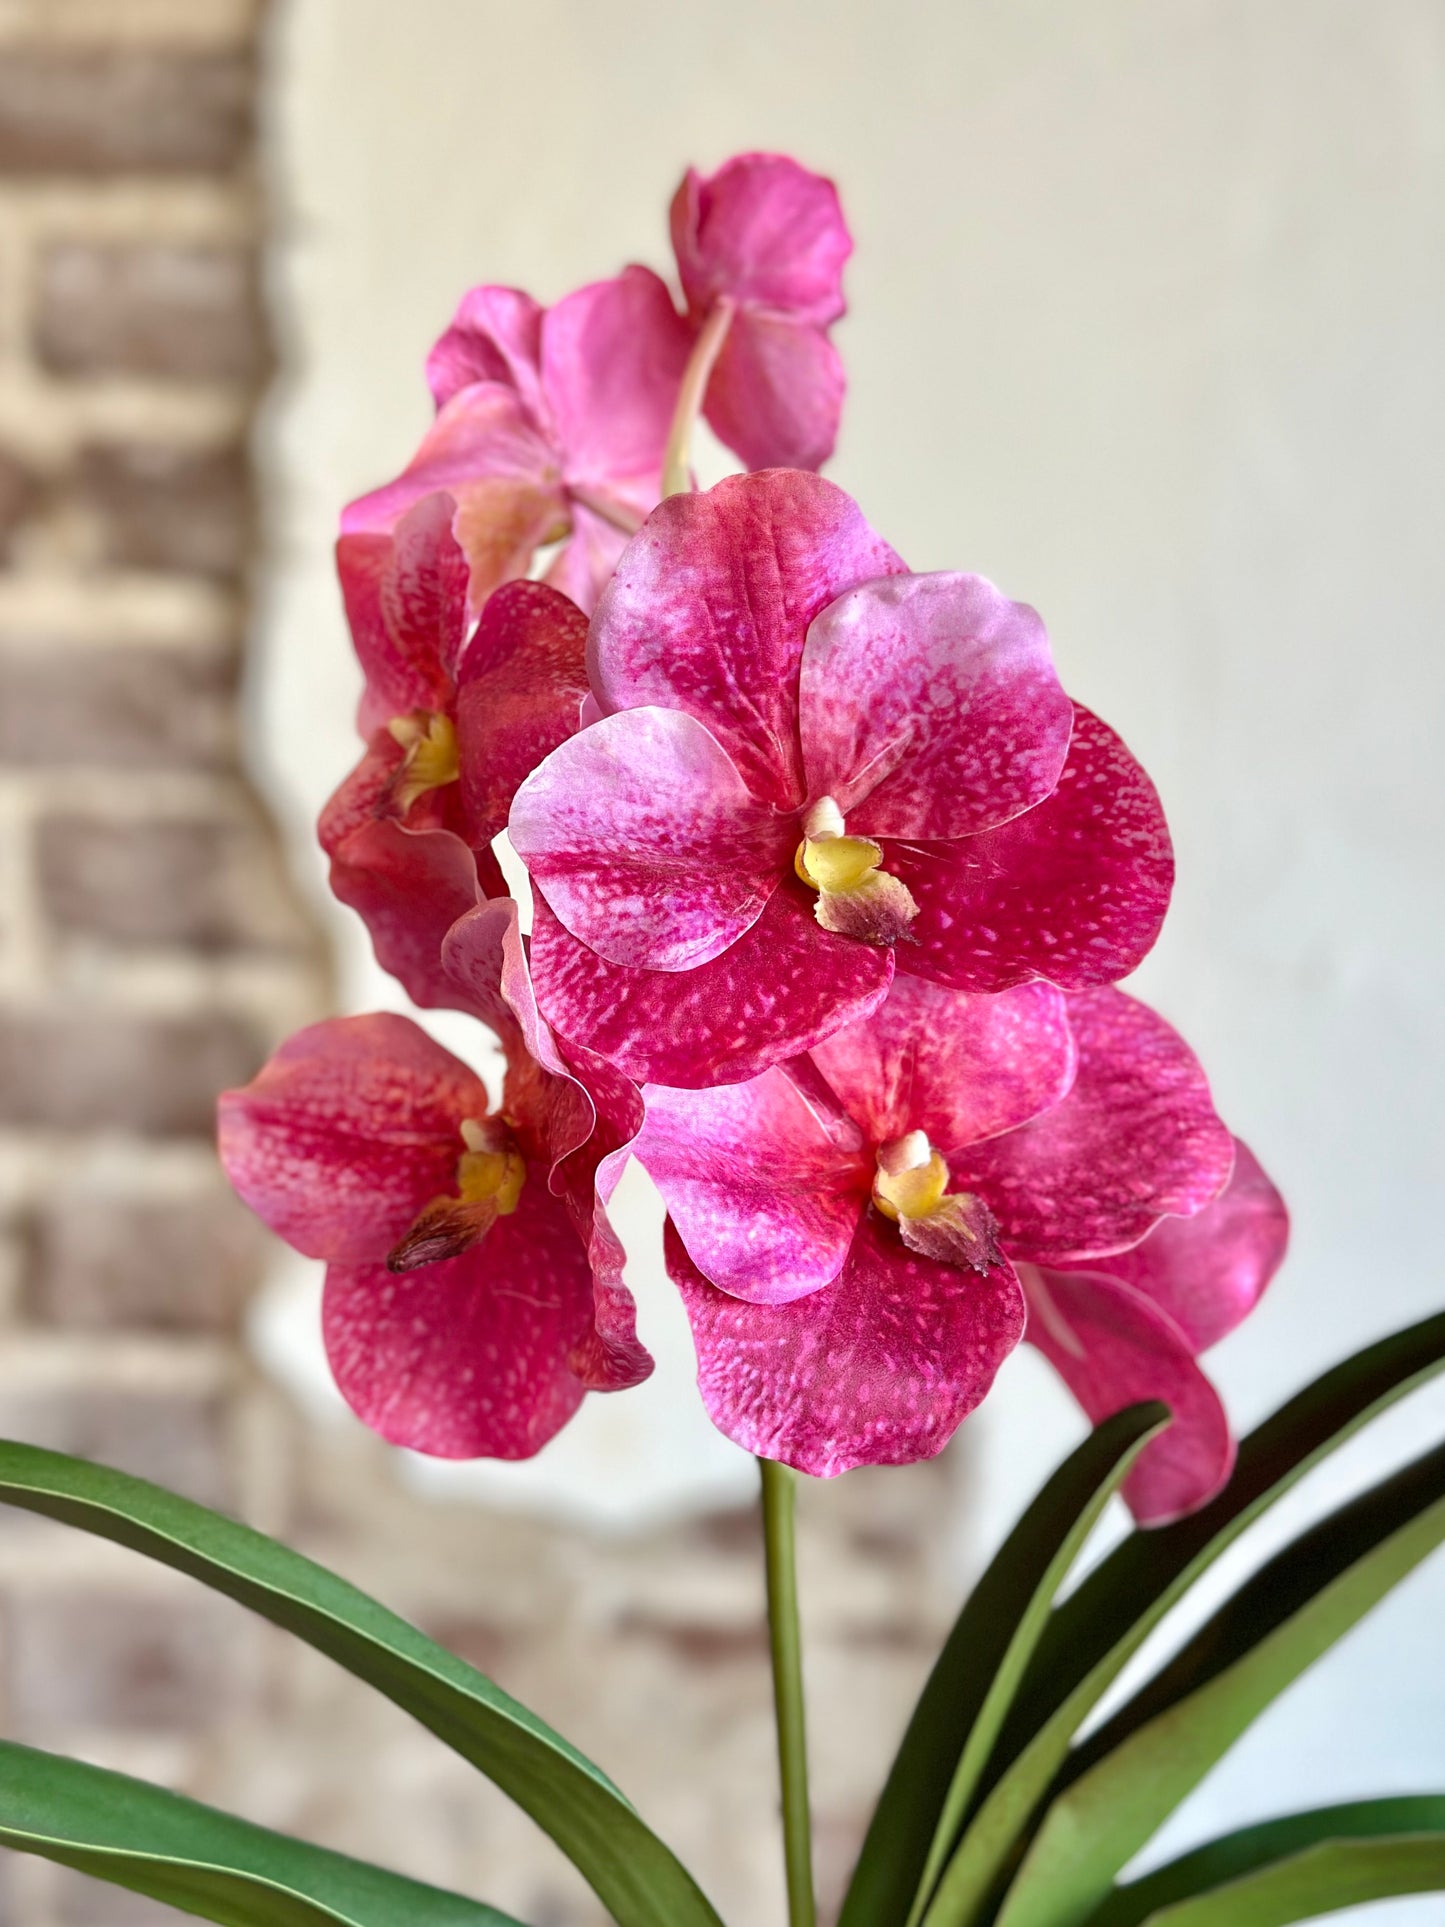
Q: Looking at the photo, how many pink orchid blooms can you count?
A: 7